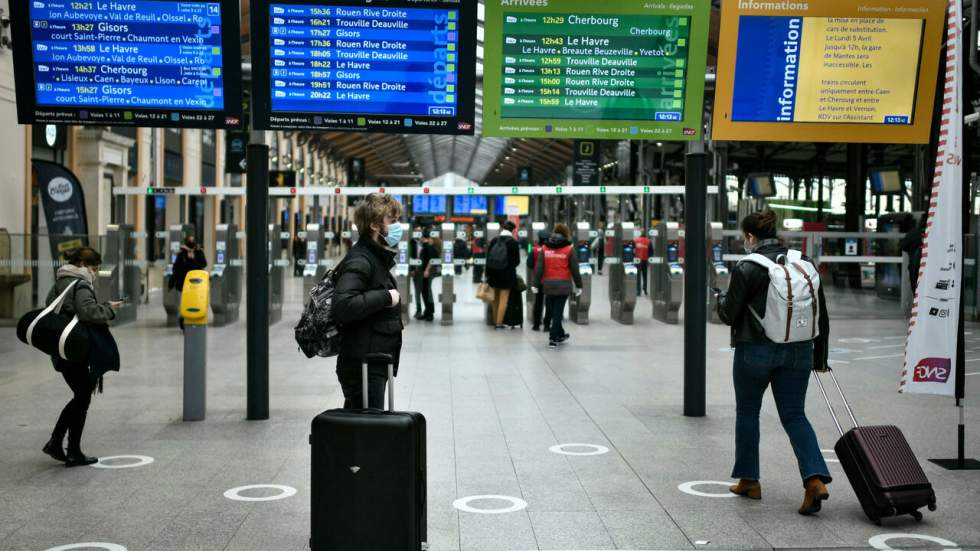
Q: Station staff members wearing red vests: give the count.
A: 3